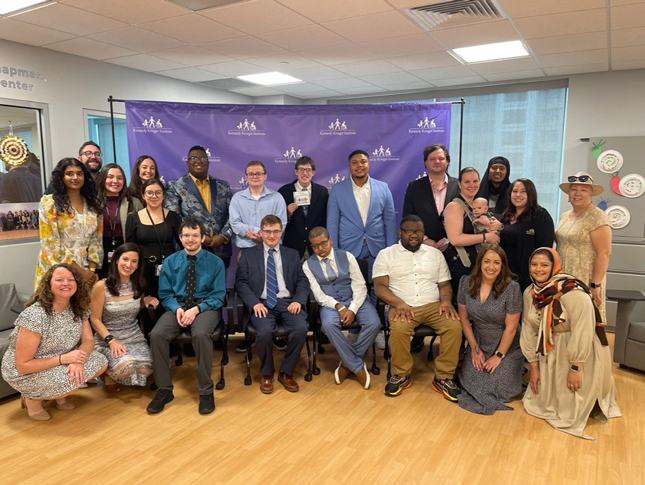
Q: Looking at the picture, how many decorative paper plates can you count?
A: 3